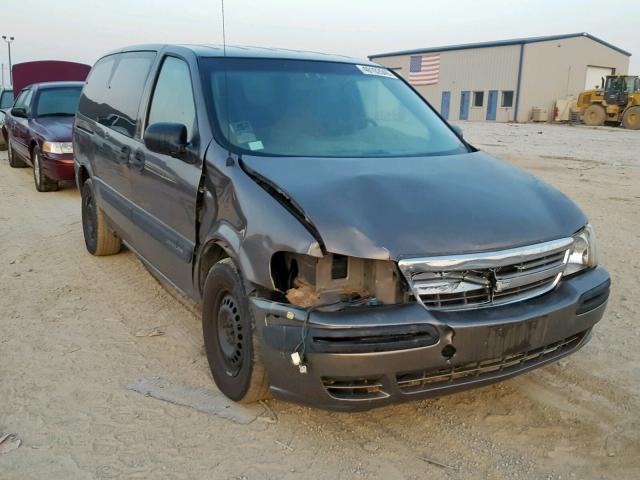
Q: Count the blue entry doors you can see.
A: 3